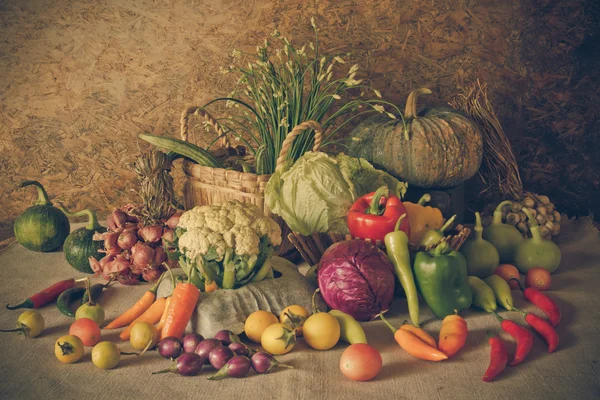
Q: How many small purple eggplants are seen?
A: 9